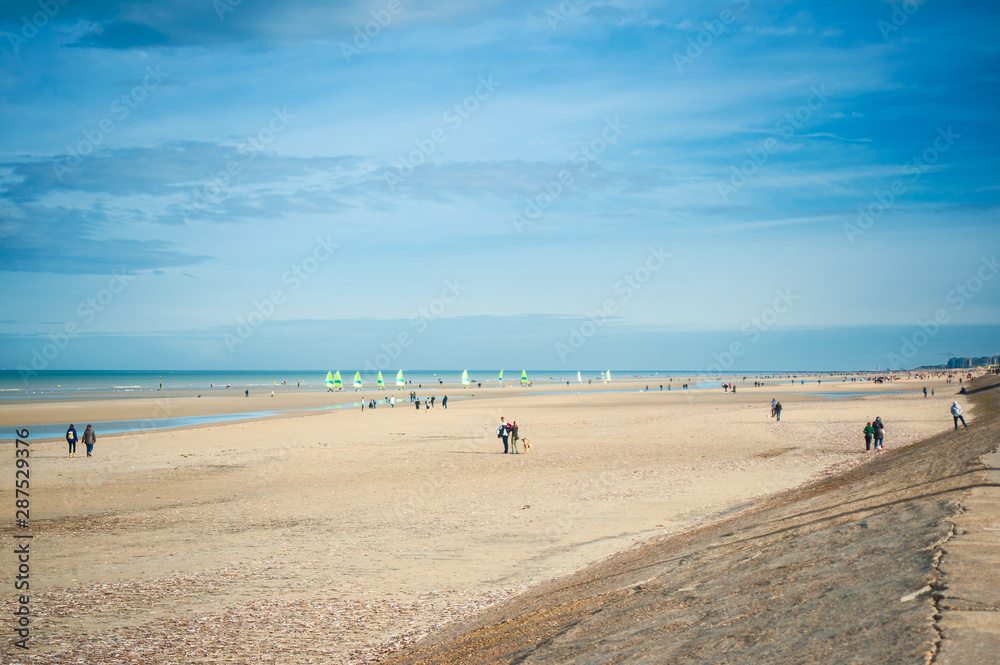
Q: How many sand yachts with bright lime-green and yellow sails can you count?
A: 9